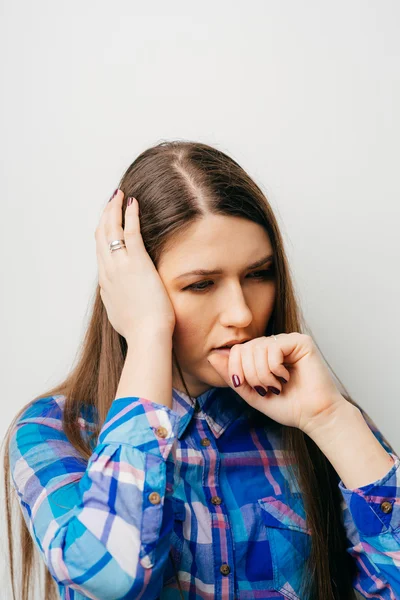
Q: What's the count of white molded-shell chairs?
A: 0